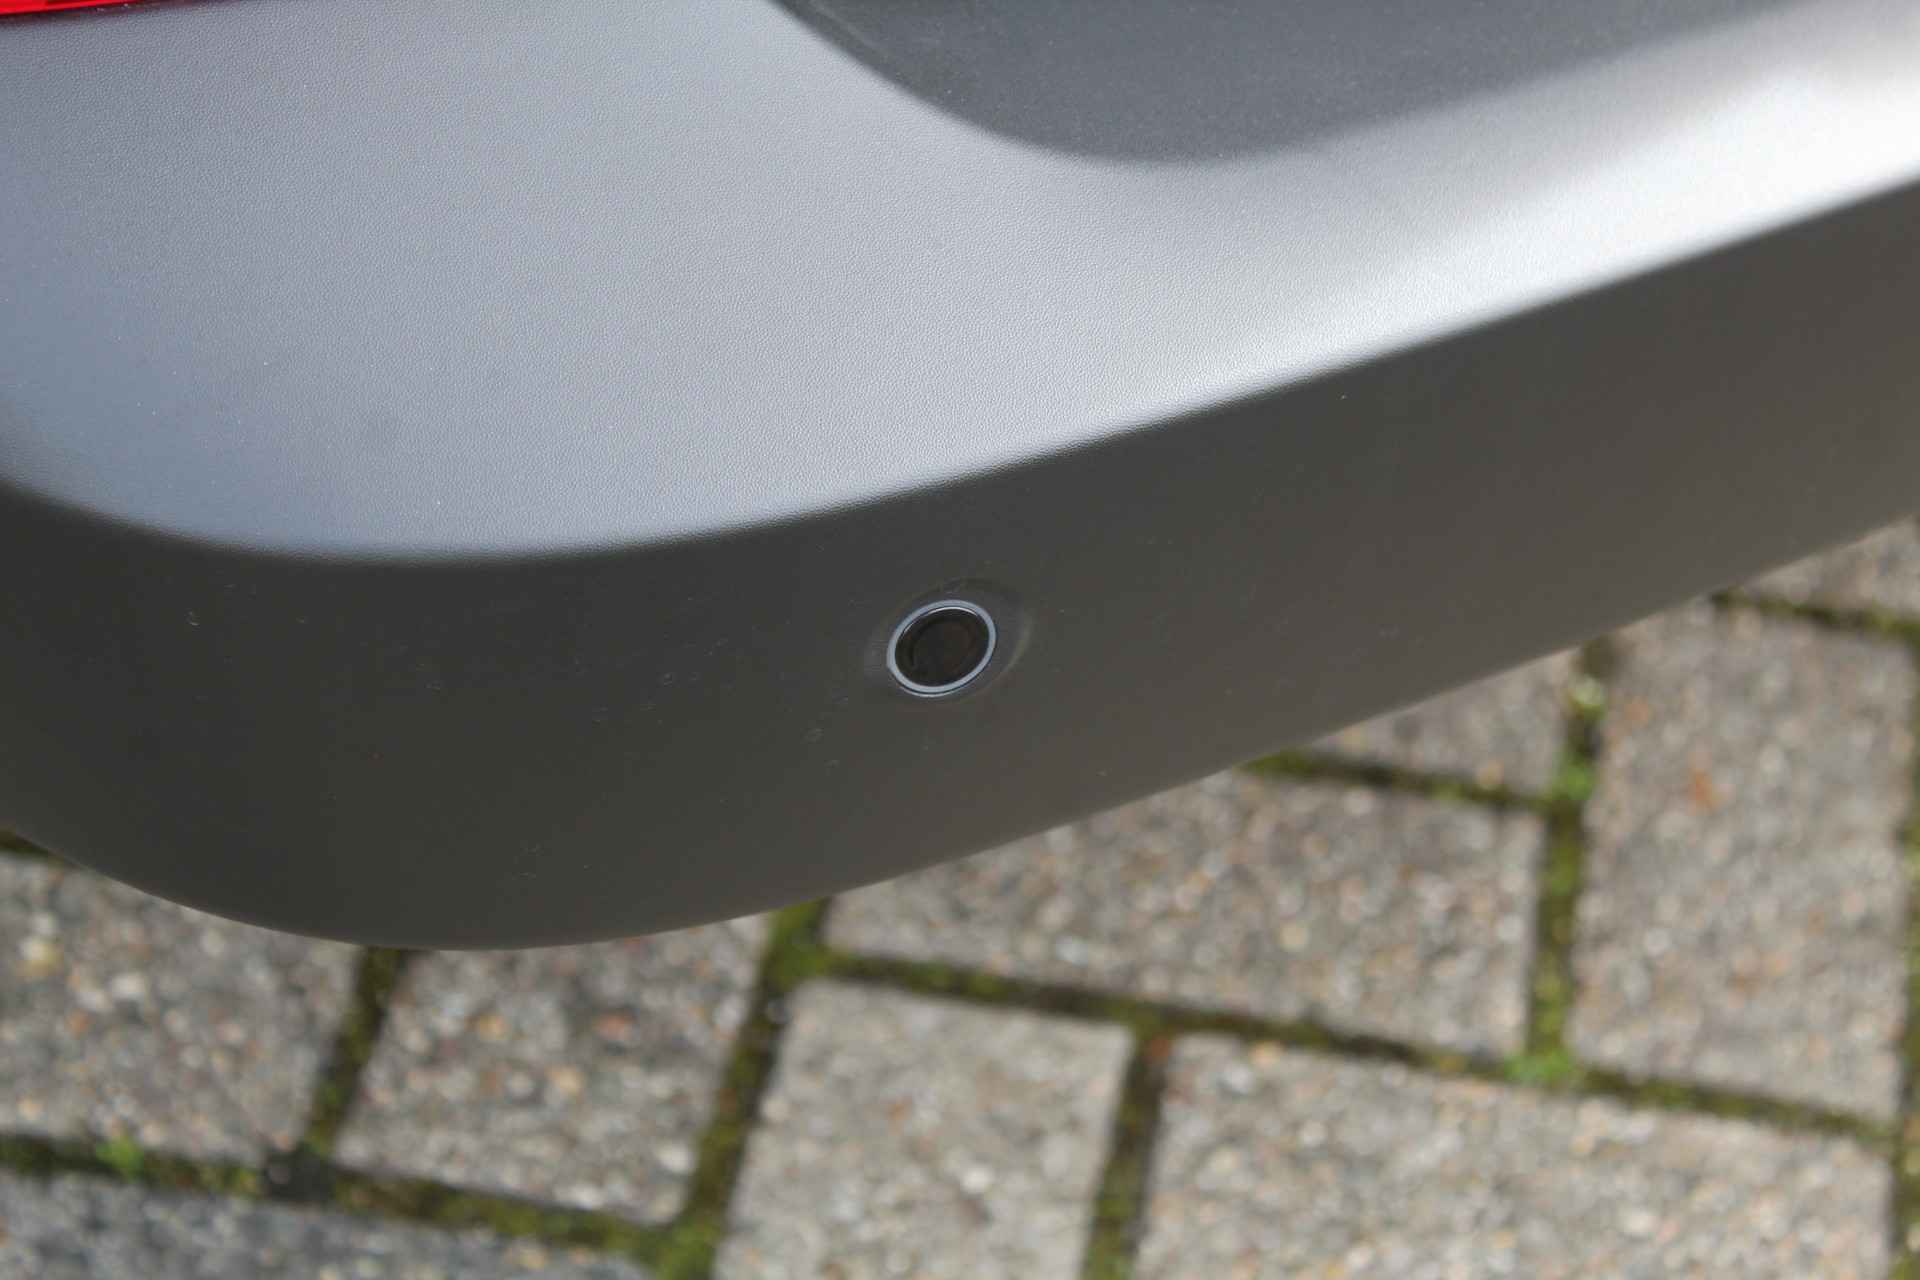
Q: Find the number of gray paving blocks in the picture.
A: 9